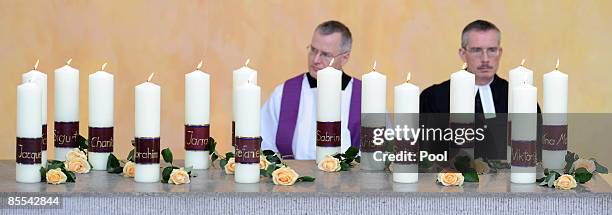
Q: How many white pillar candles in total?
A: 15